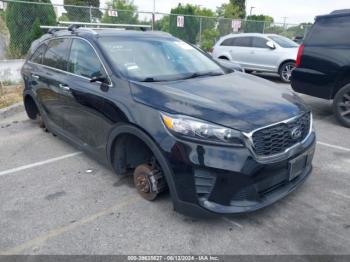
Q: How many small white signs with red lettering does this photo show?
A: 3